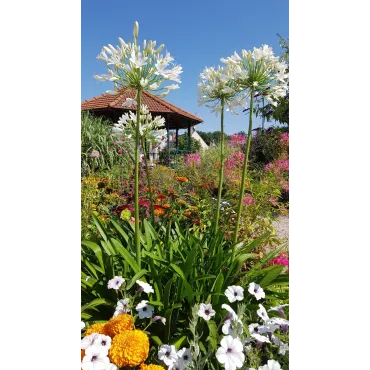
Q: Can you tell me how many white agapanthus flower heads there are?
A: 4